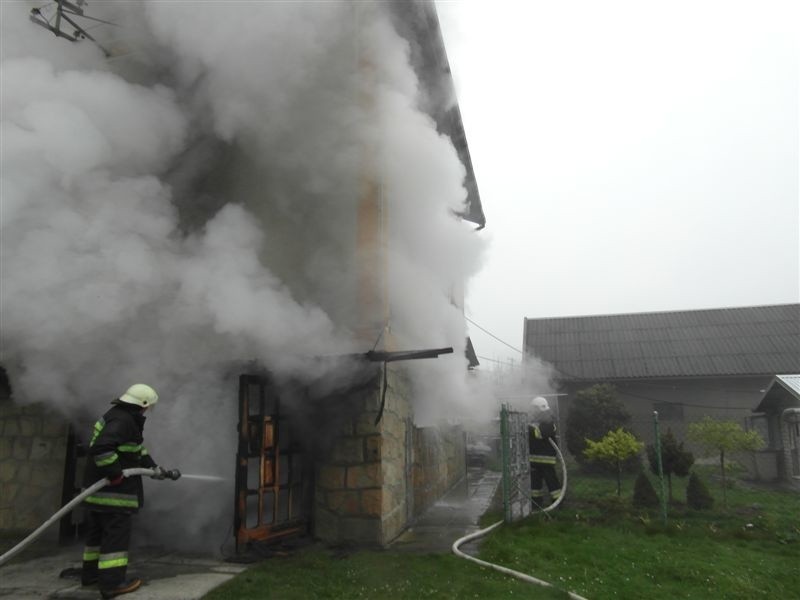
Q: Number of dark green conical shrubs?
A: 2